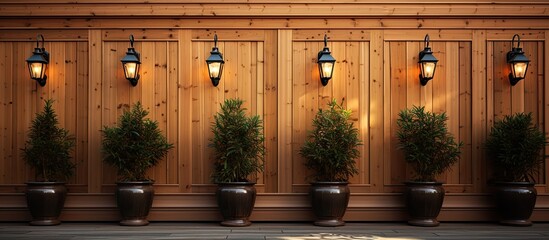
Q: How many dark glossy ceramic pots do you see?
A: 6